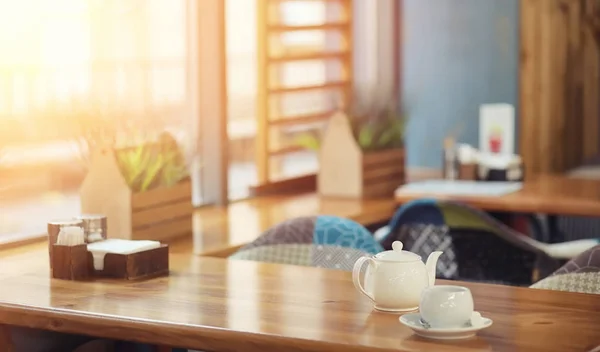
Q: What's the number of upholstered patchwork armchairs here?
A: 3